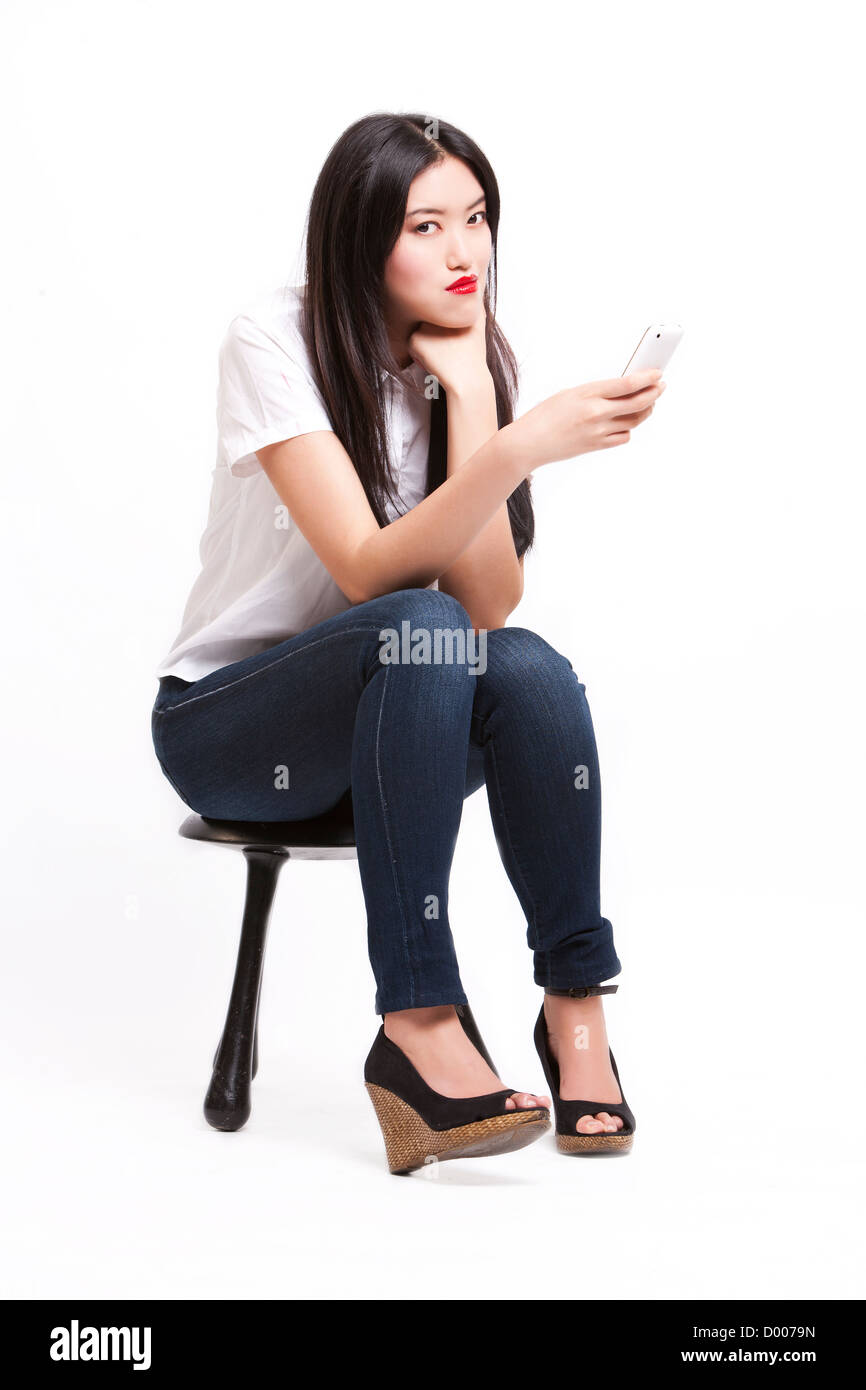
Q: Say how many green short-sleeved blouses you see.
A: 0